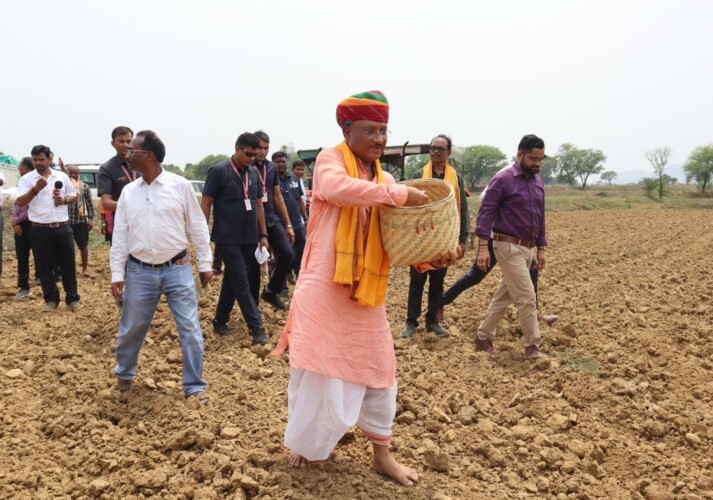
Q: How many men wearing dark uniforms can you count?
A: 4